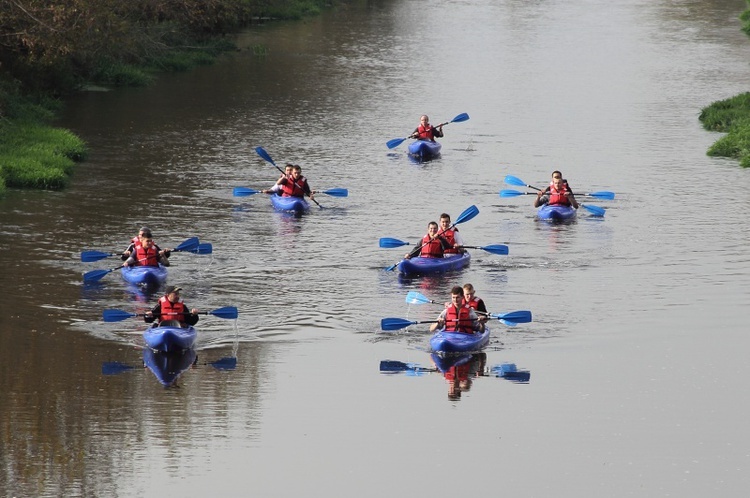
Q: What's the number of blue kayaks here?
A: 7